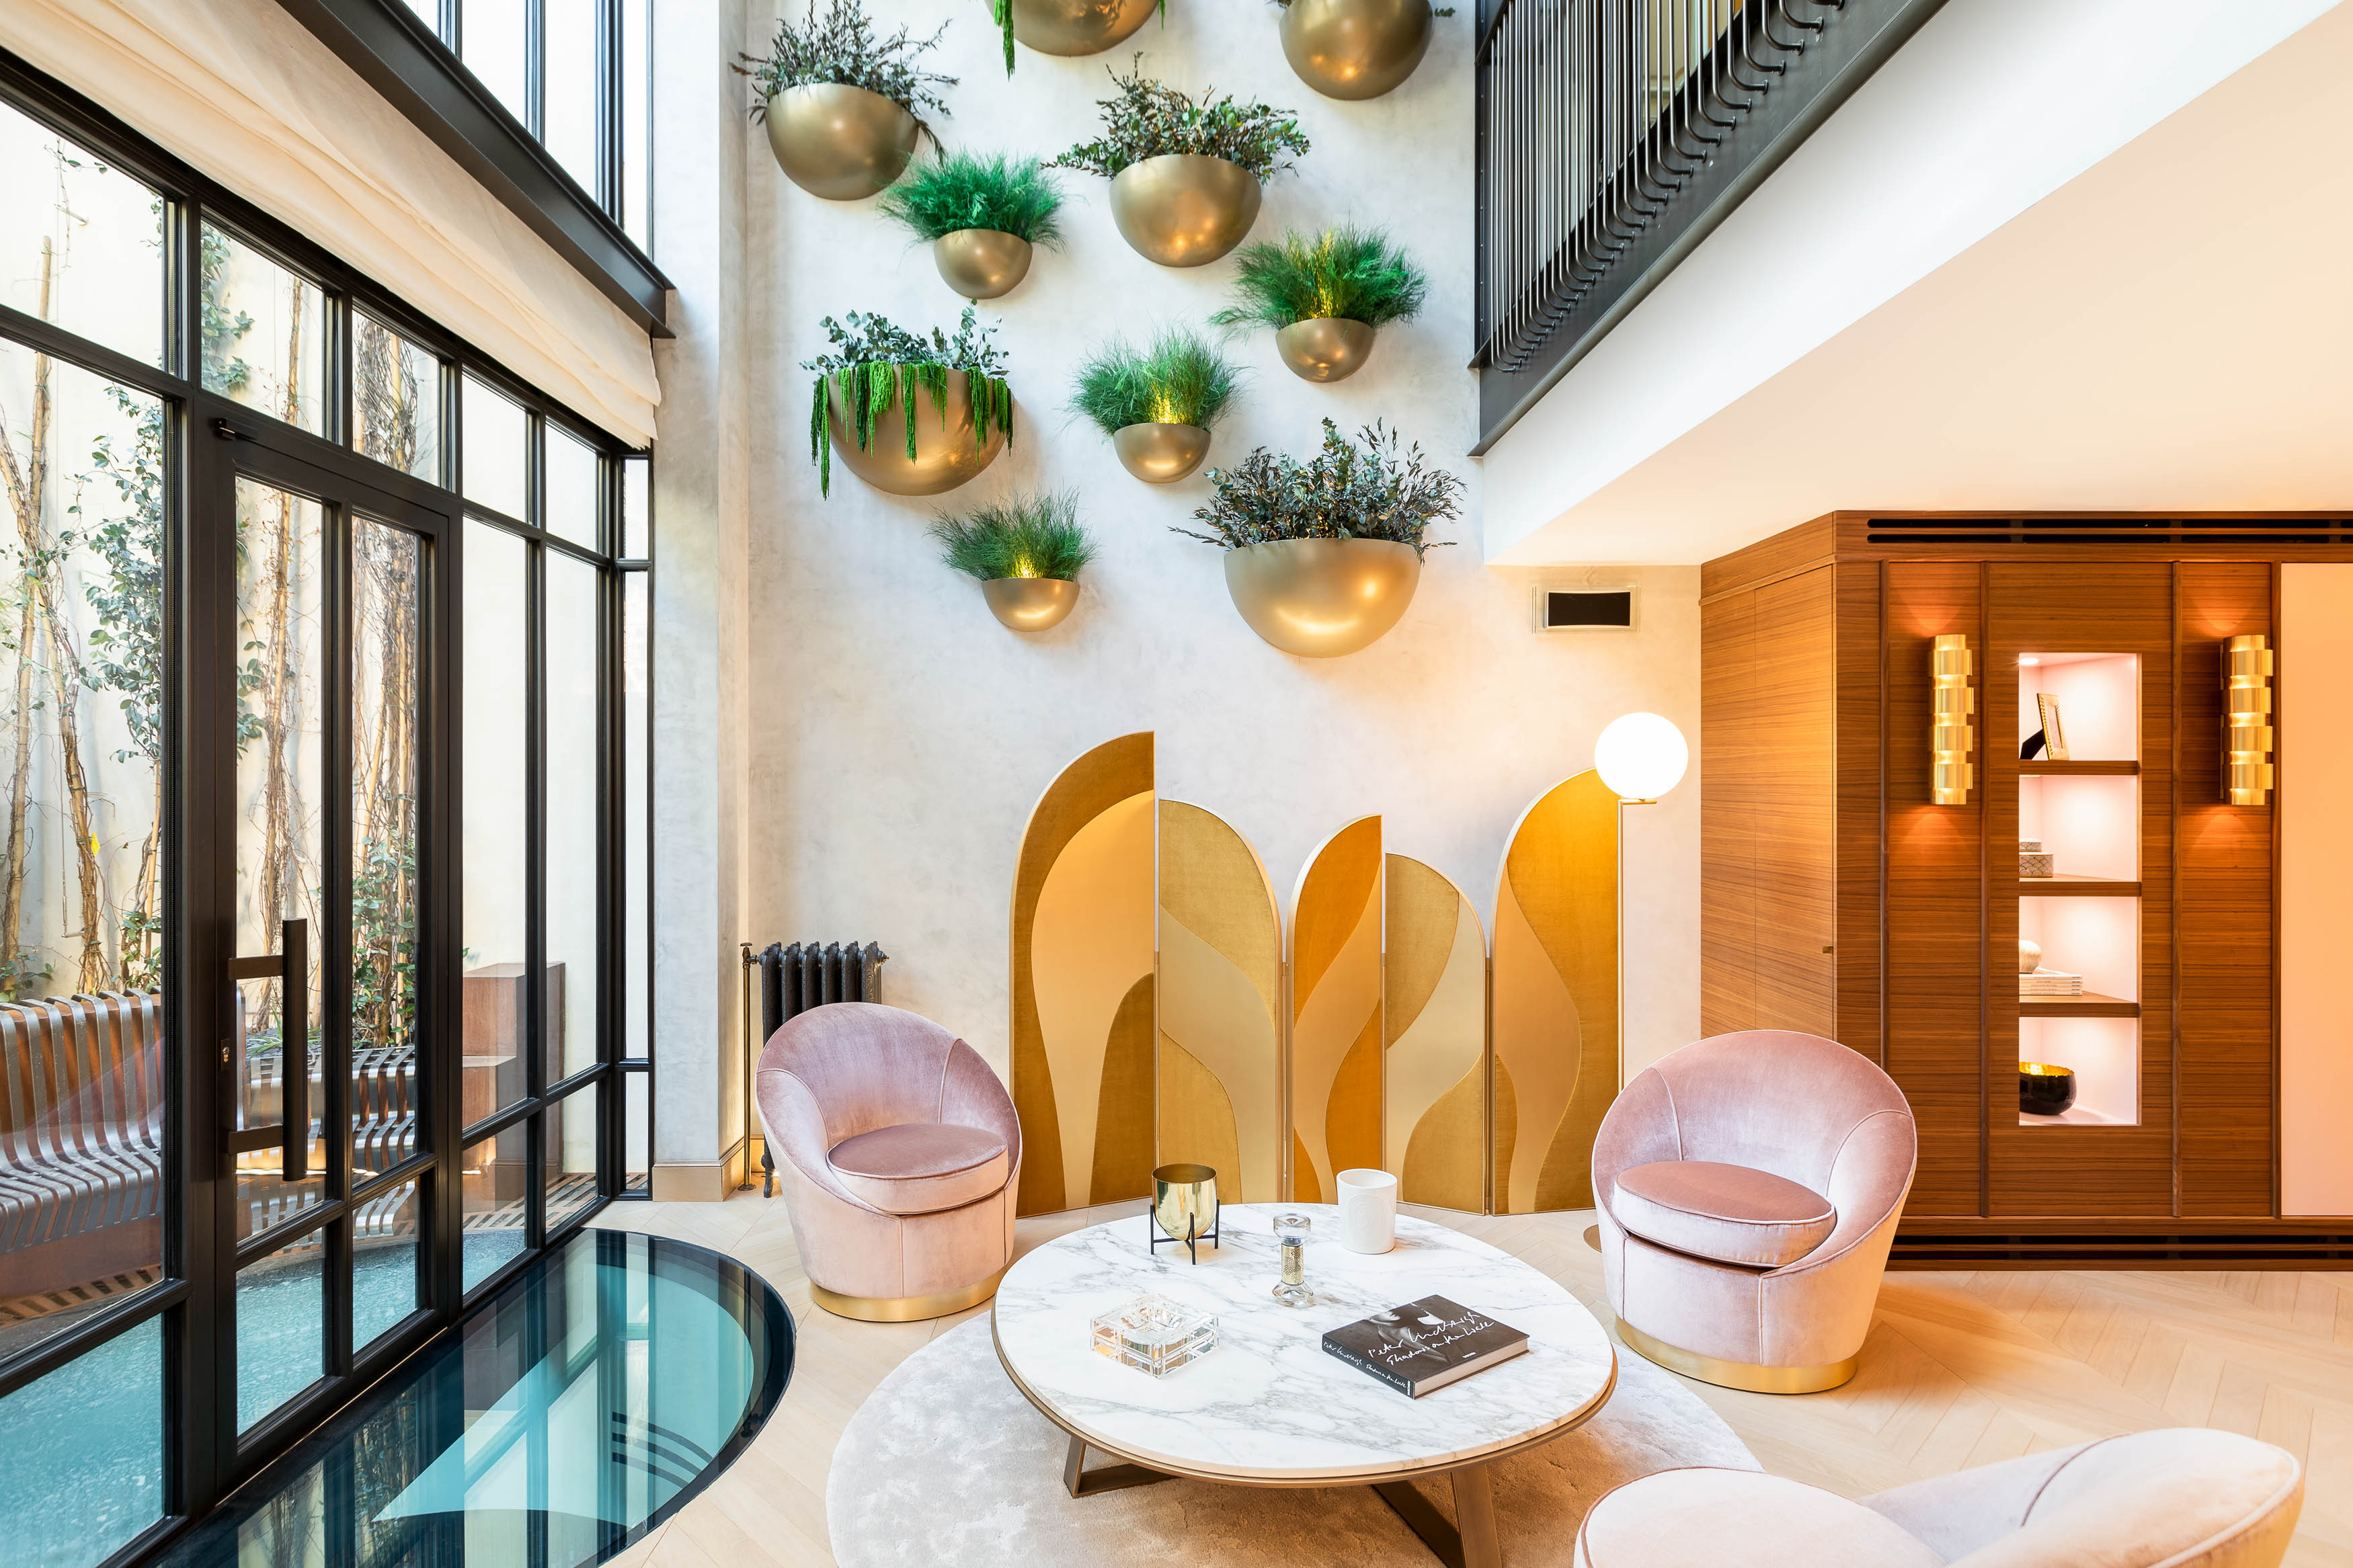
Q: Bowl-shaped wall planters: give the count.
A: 10